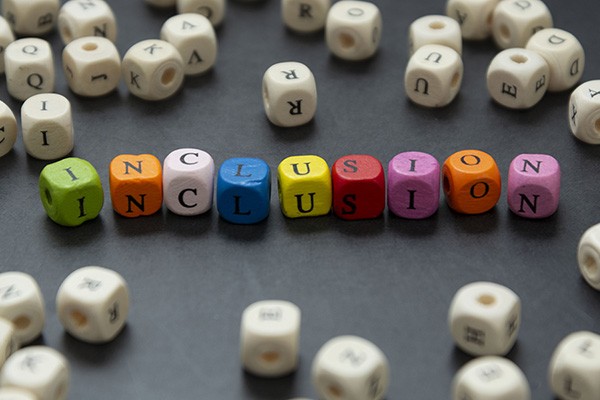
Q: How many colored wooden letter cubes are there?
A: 9